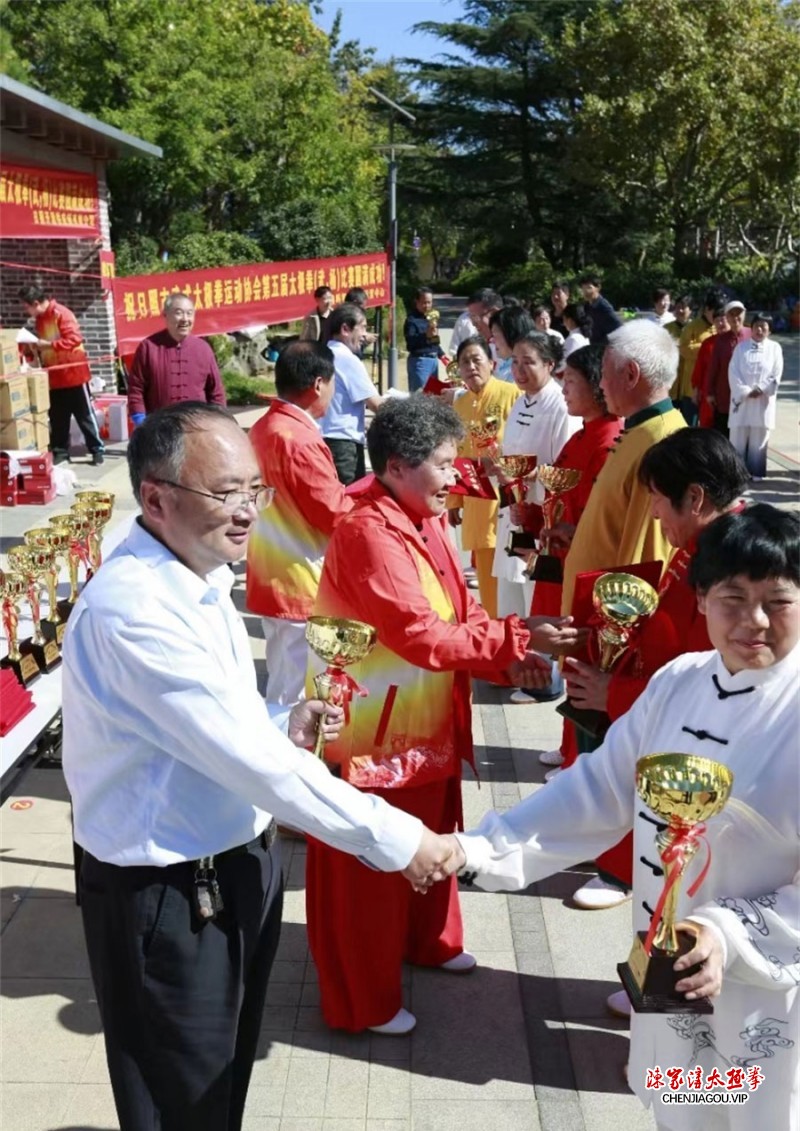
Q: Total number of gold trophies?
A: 14